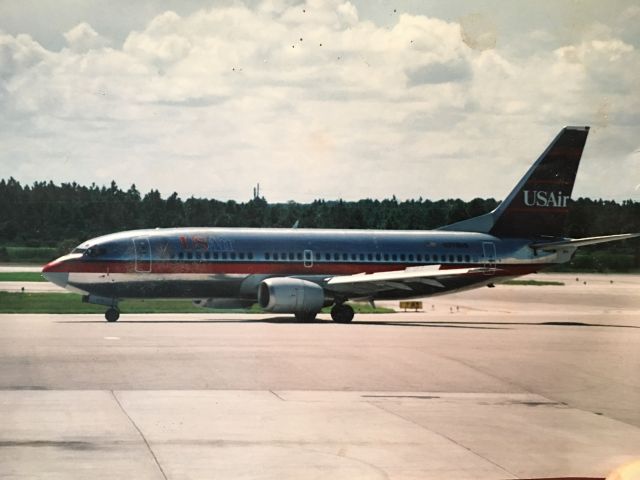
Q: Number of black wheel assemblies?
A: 3